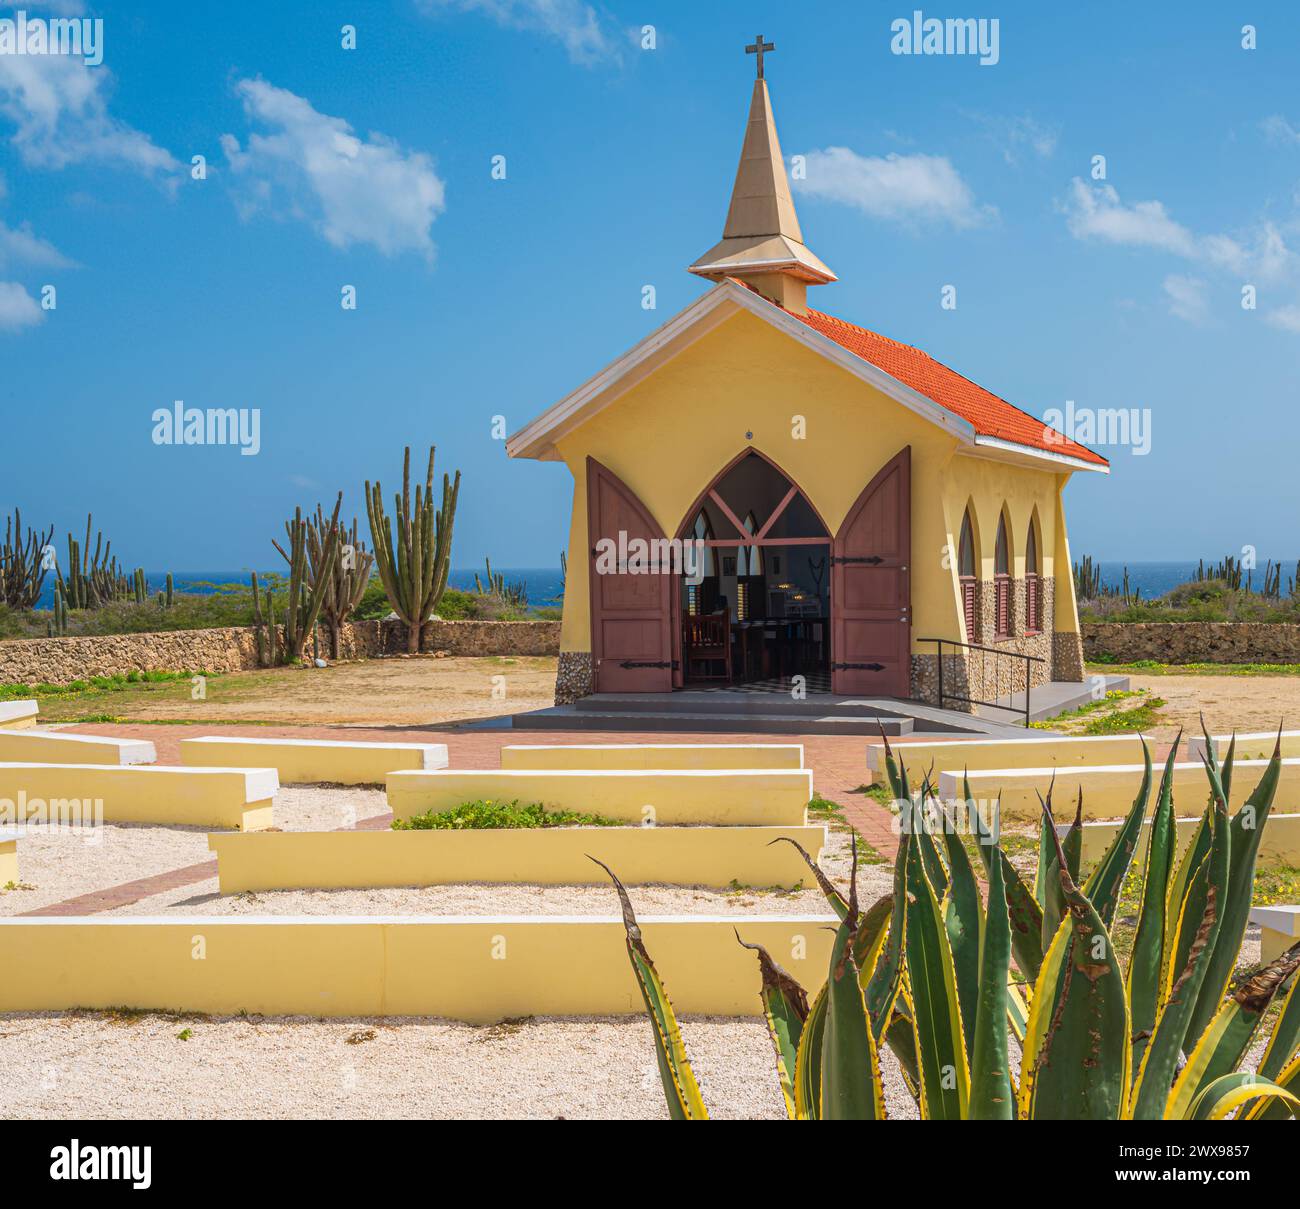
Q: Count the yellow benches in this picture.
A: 14